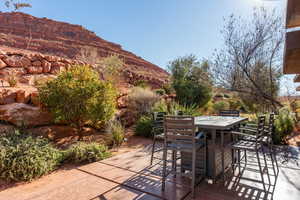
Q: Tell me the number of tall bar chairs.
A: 6